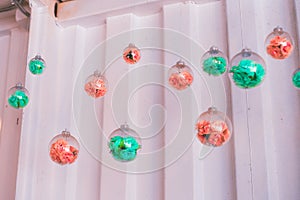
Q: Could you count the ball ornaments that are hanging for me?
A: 12